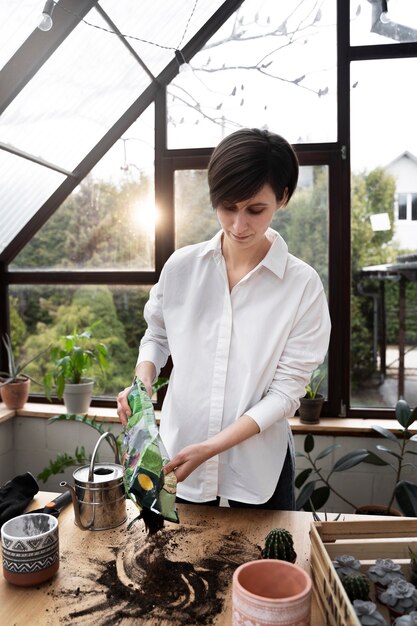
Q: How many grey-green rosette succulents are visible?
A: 5